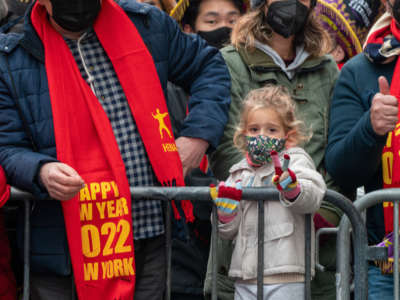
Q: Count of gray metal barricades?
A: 2